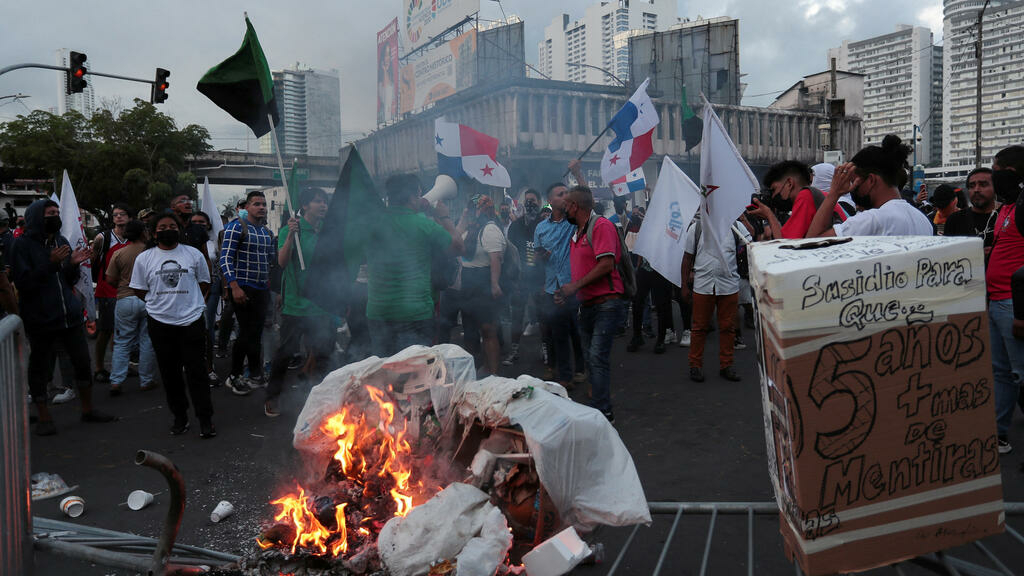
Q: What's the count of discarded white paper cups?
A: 3